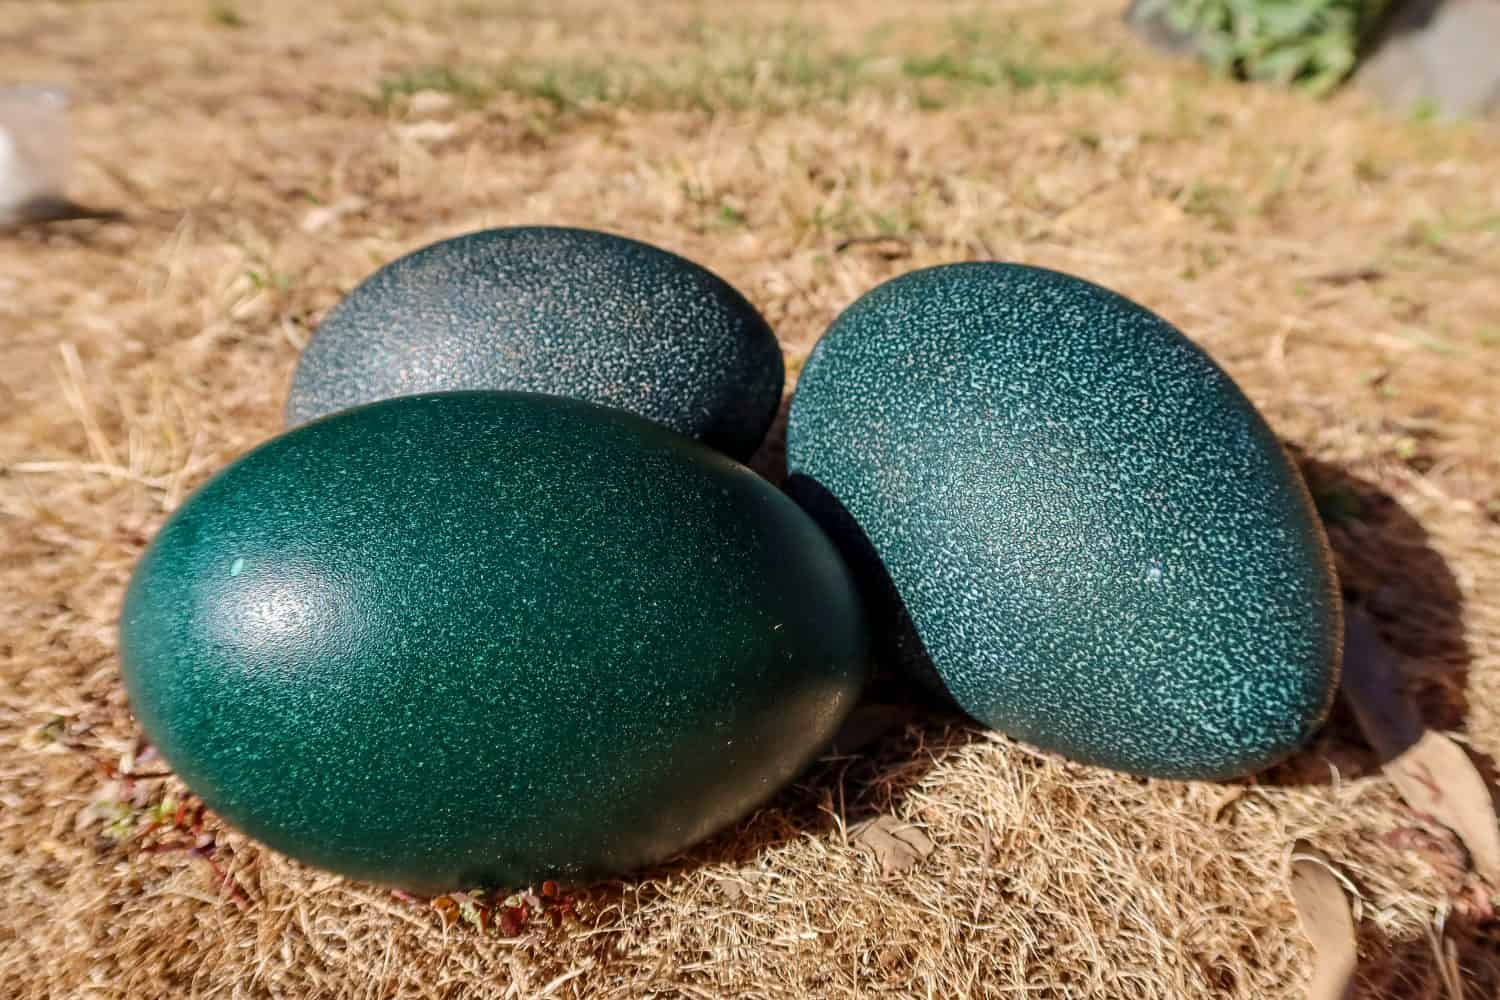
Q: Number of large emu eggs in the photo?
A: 3